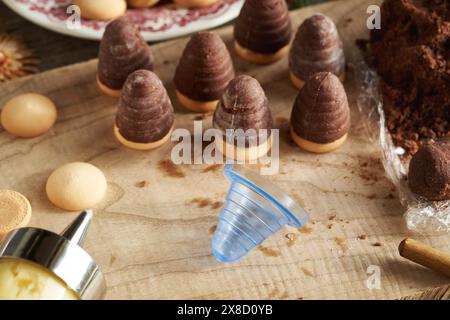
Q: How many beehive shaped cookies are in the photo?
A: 7